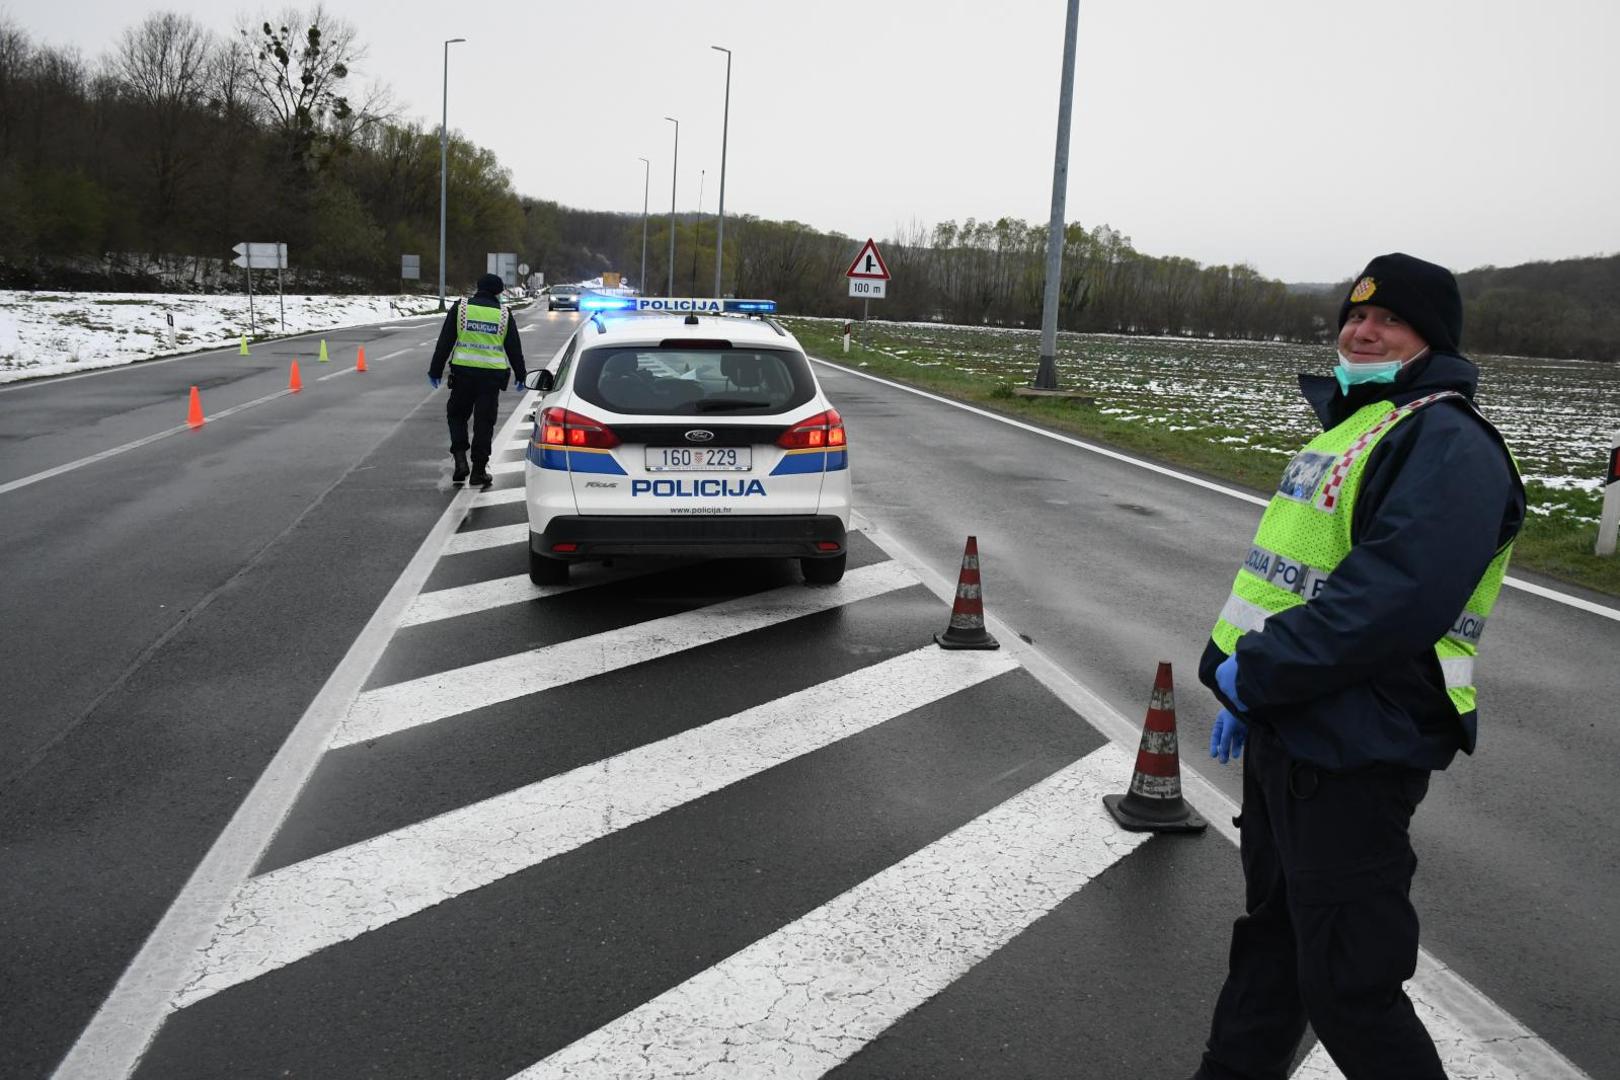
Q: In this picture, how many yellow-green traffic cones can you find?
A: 2